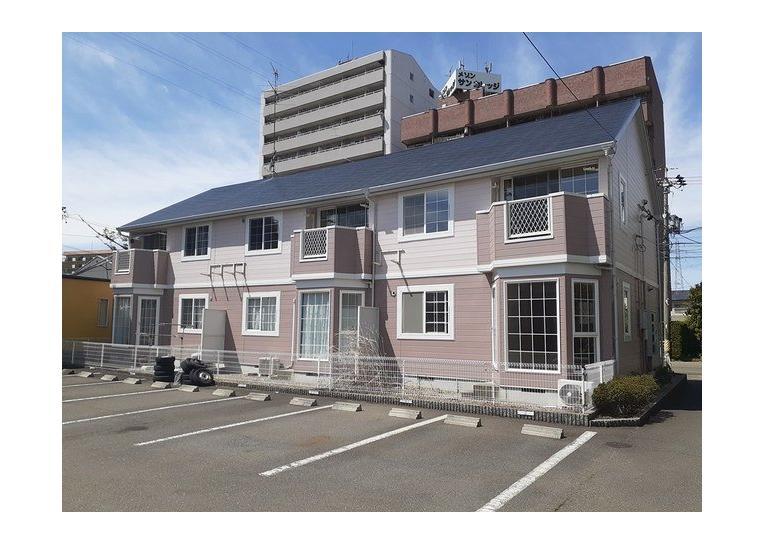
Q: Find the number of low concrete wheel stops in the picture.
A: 13